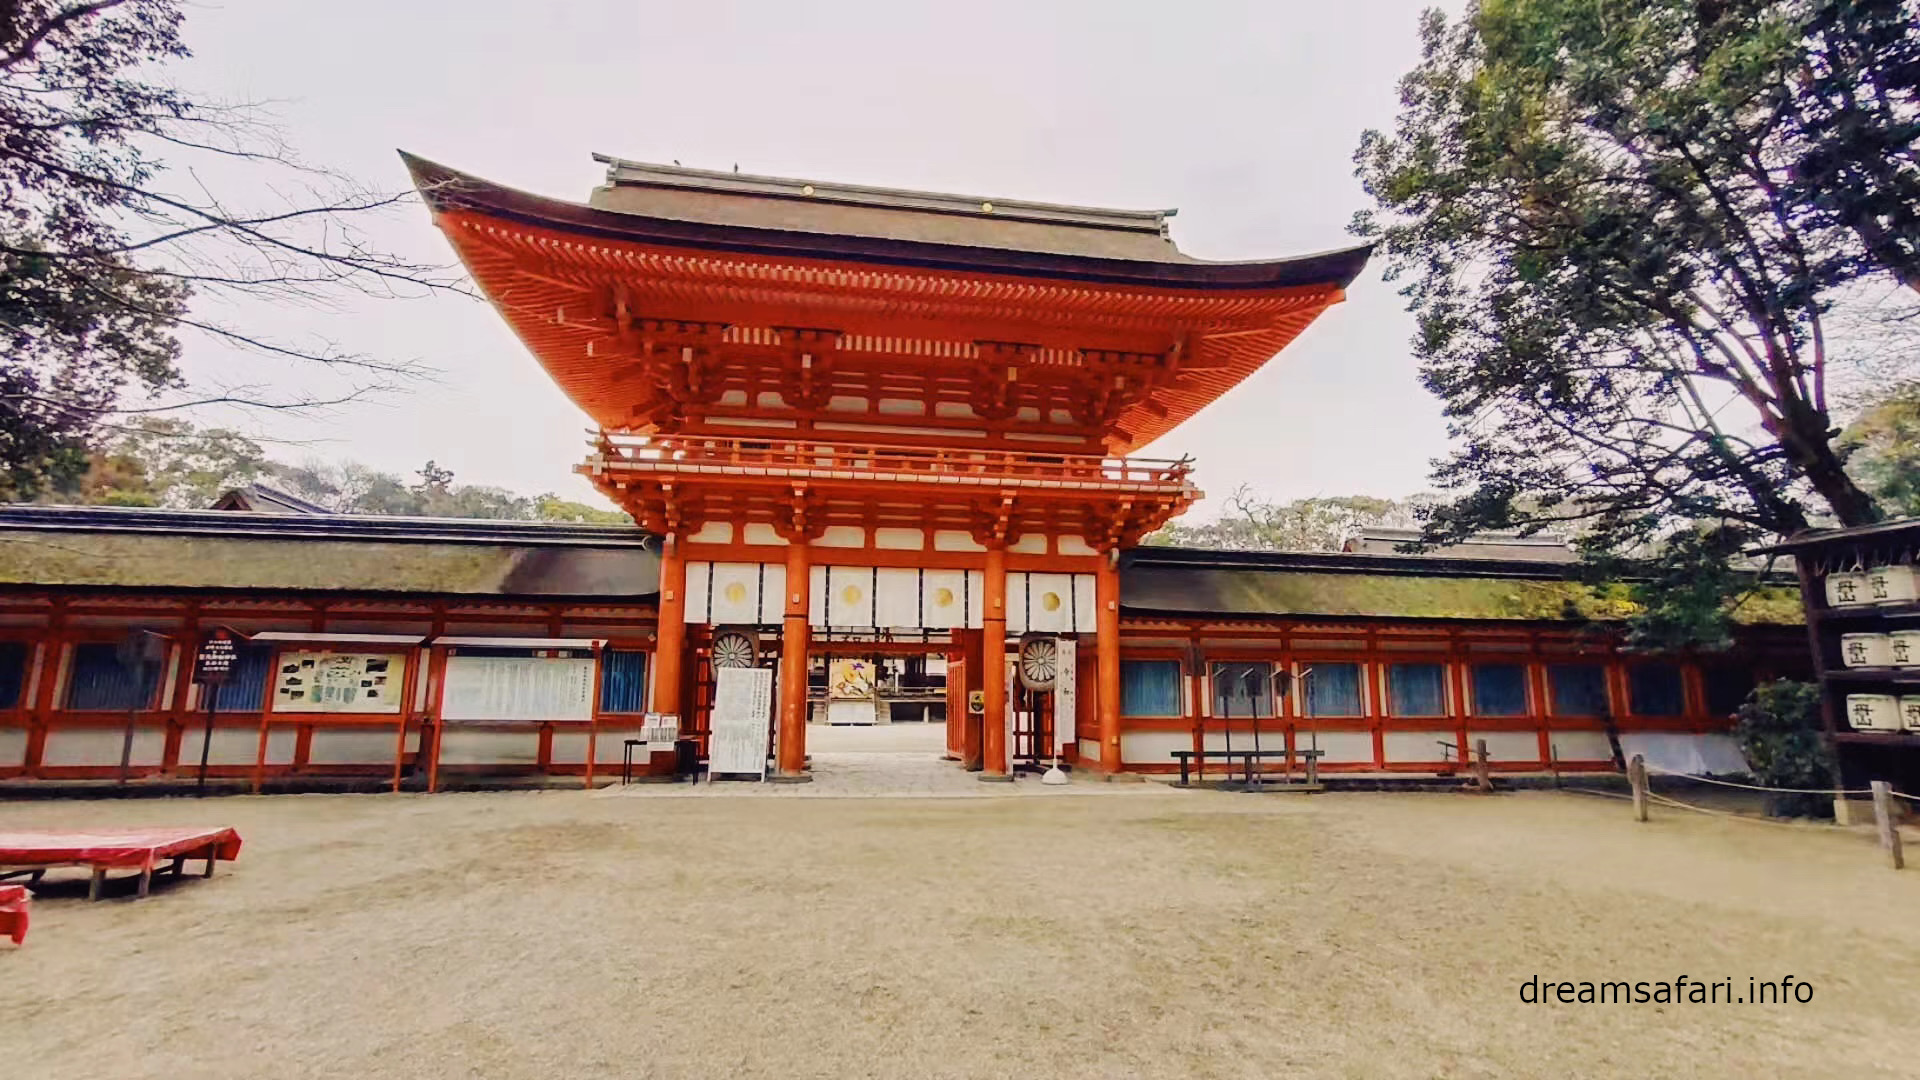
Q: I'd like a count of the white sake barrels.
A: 6